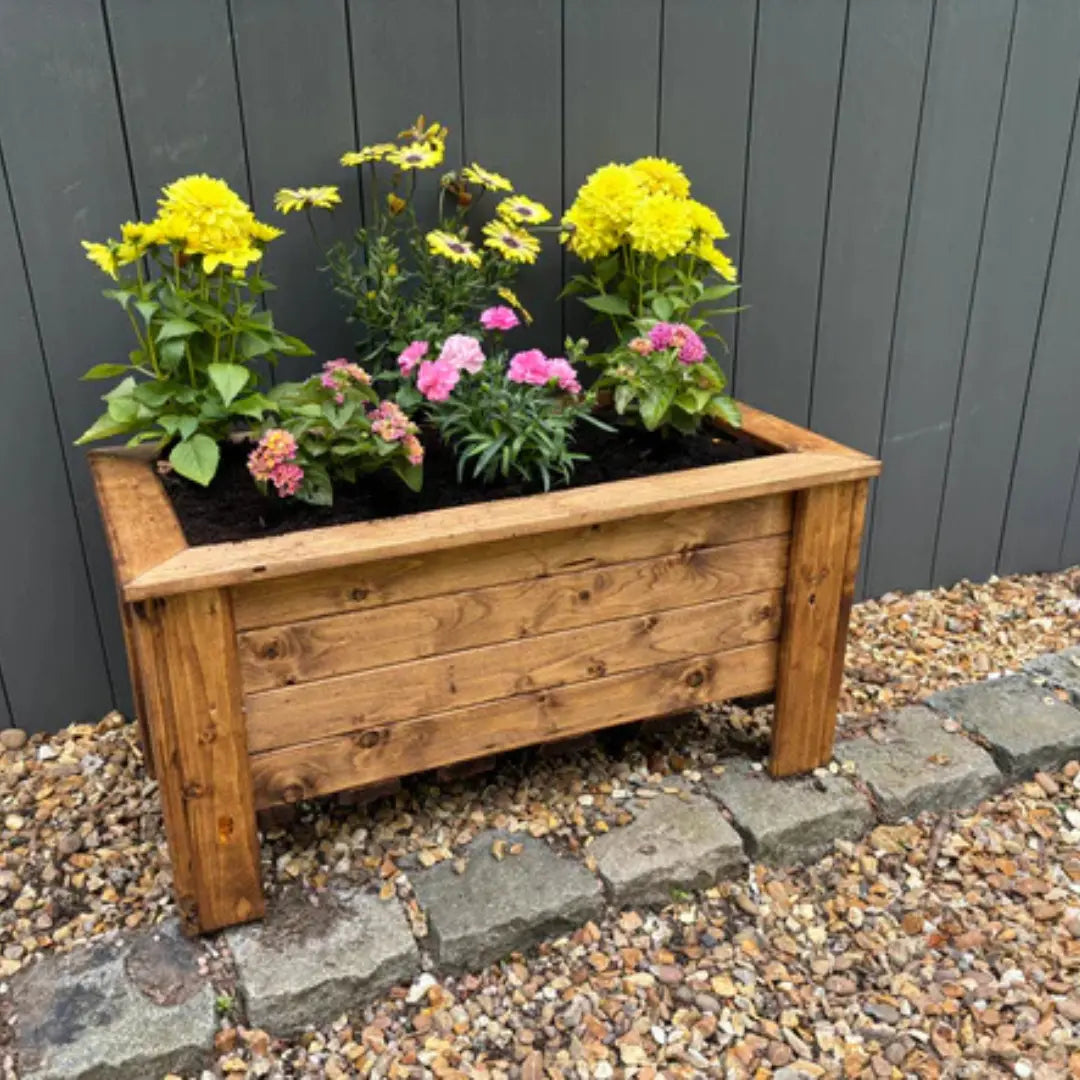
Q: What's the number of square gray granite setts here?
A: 8